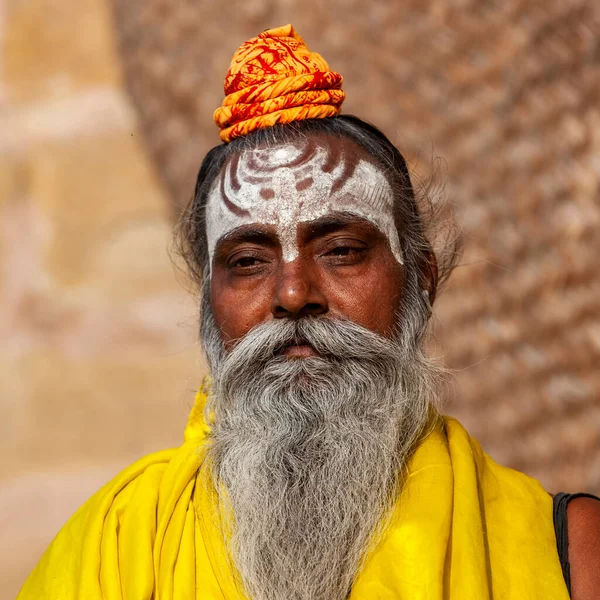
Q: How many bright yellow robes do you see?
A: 1